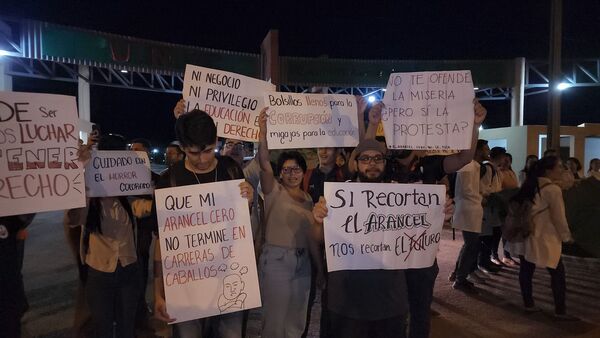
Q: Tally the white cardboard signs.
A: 7